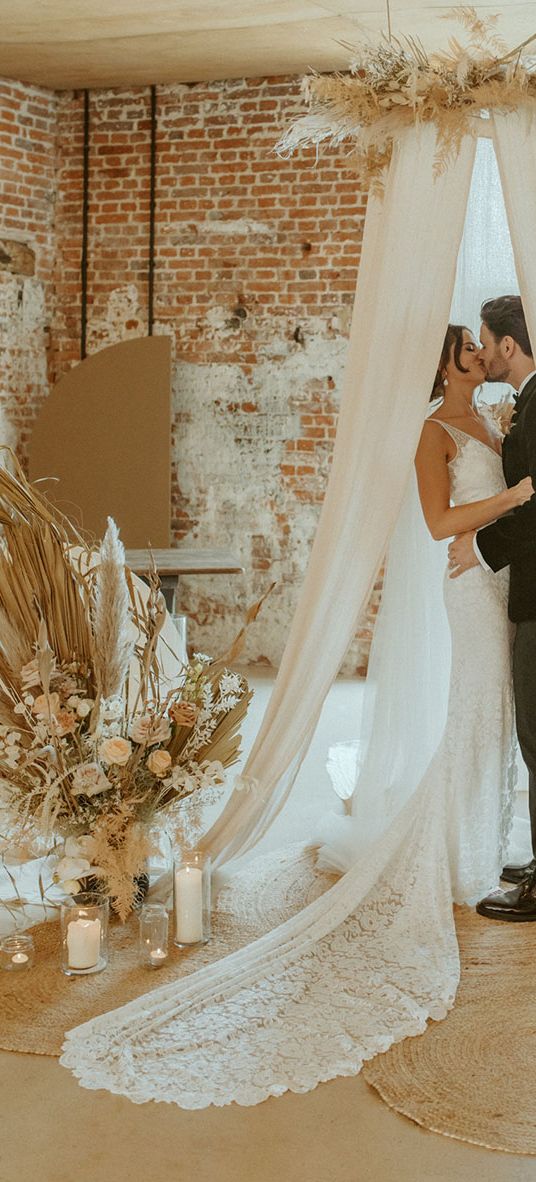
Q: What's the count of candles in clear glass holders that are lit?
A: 4